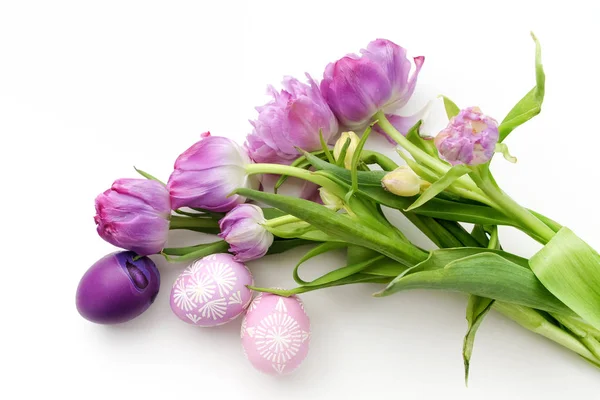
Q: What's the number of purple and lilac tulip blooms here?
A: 6